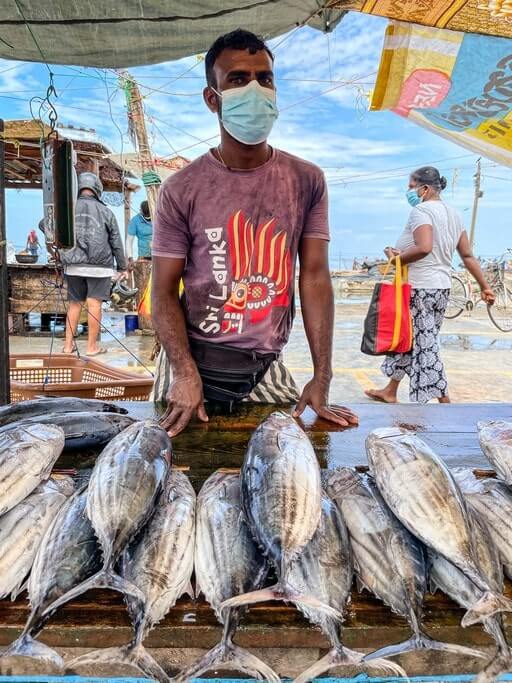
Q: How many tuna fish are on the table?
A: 15